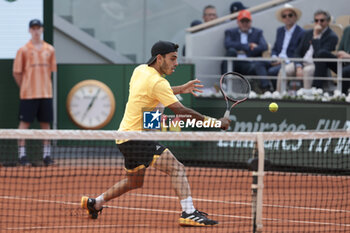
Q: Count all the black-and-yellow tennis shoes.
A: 2